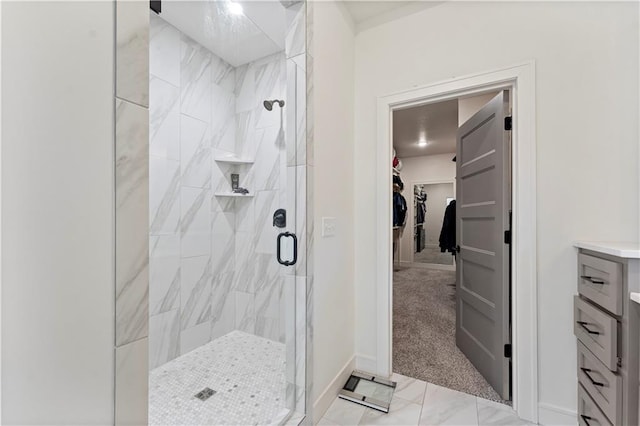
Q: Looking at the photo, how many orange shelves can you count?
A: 0